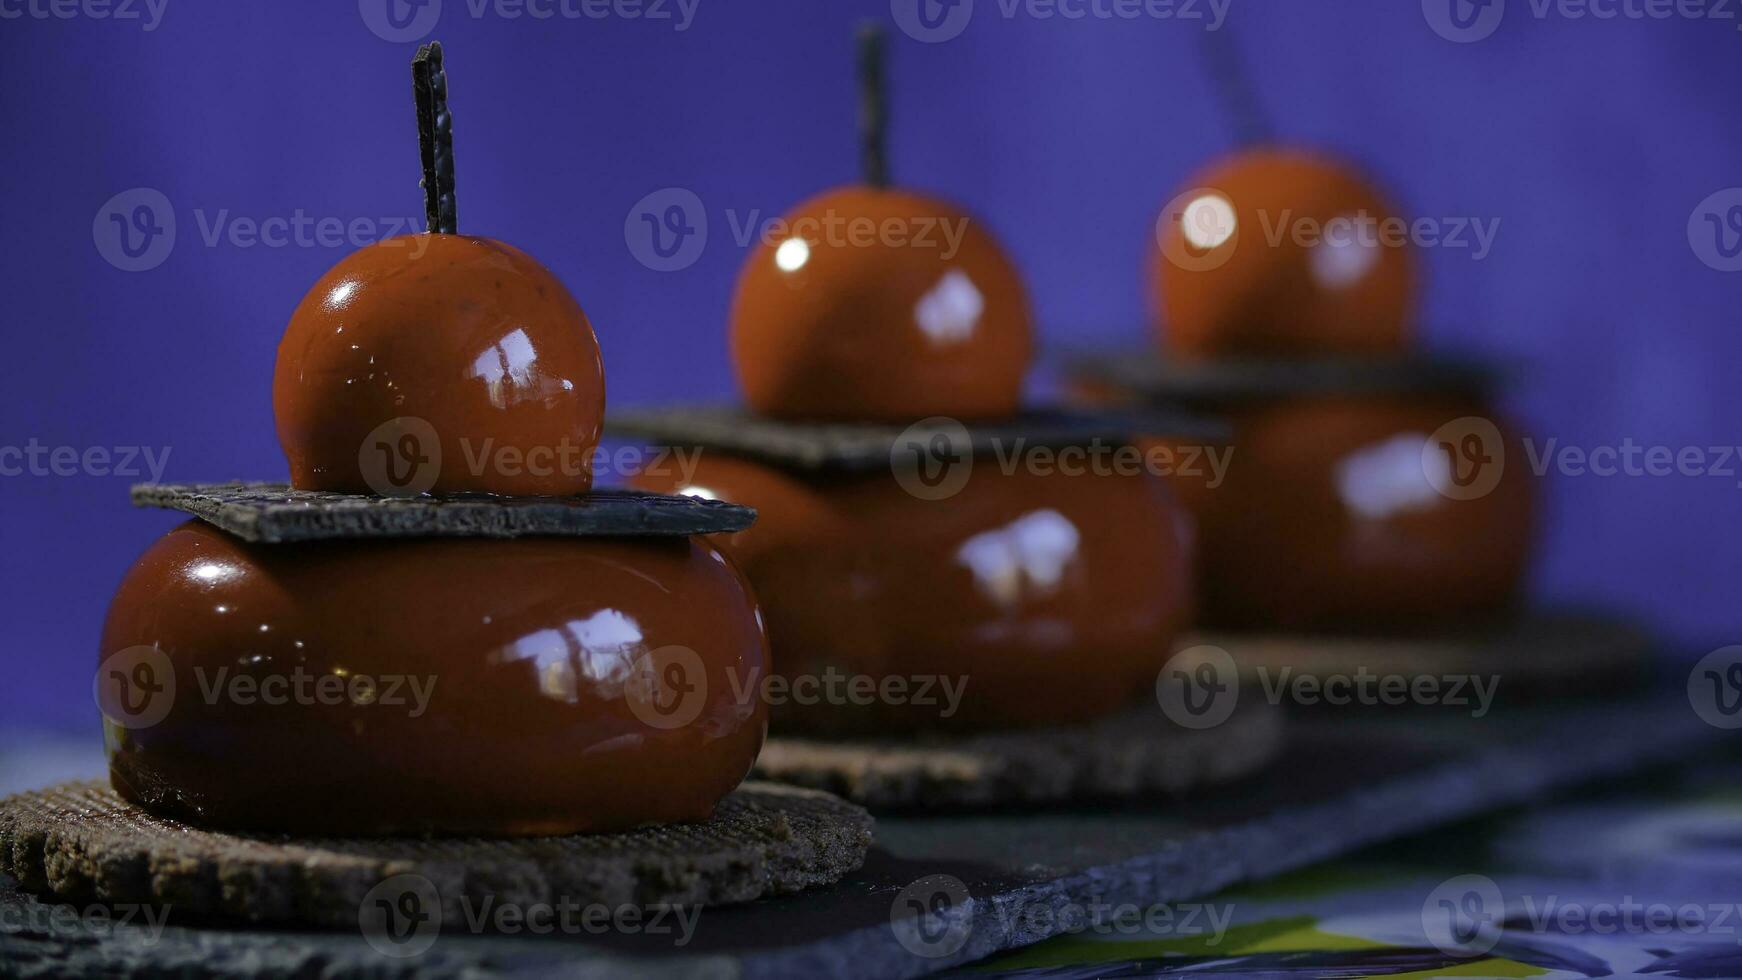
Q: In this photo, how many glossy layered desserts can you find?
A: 3